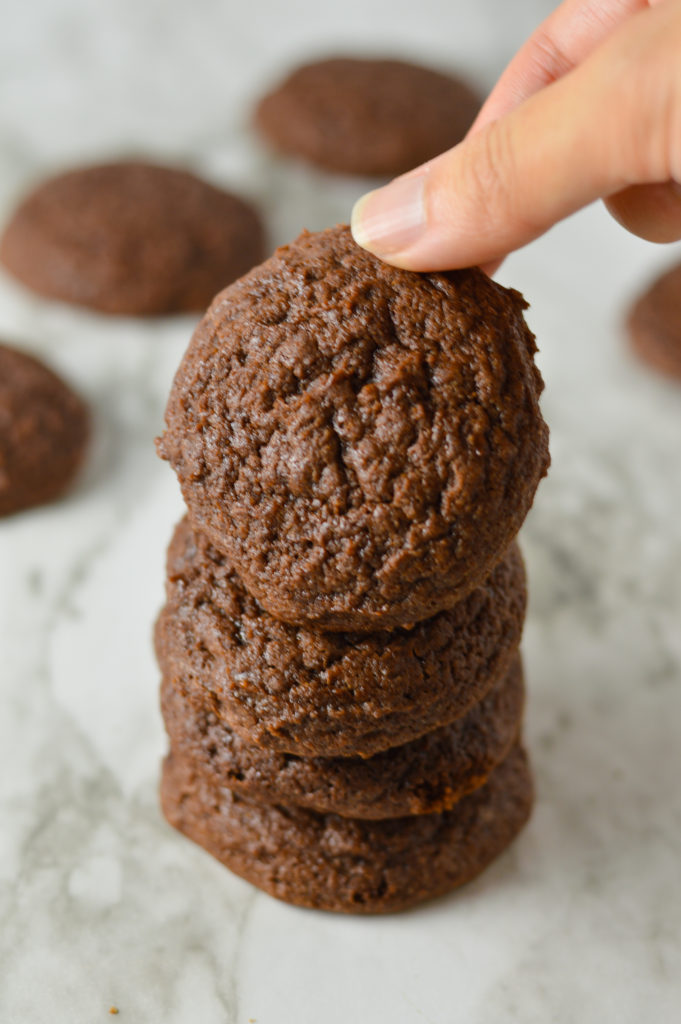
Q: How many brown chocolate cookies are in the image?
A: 8